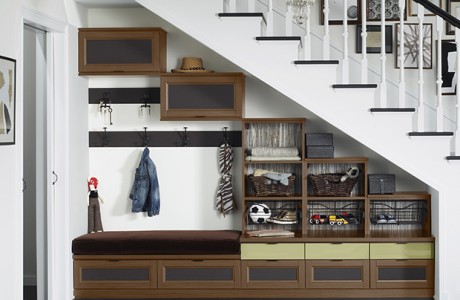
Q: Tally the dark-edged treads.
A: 7